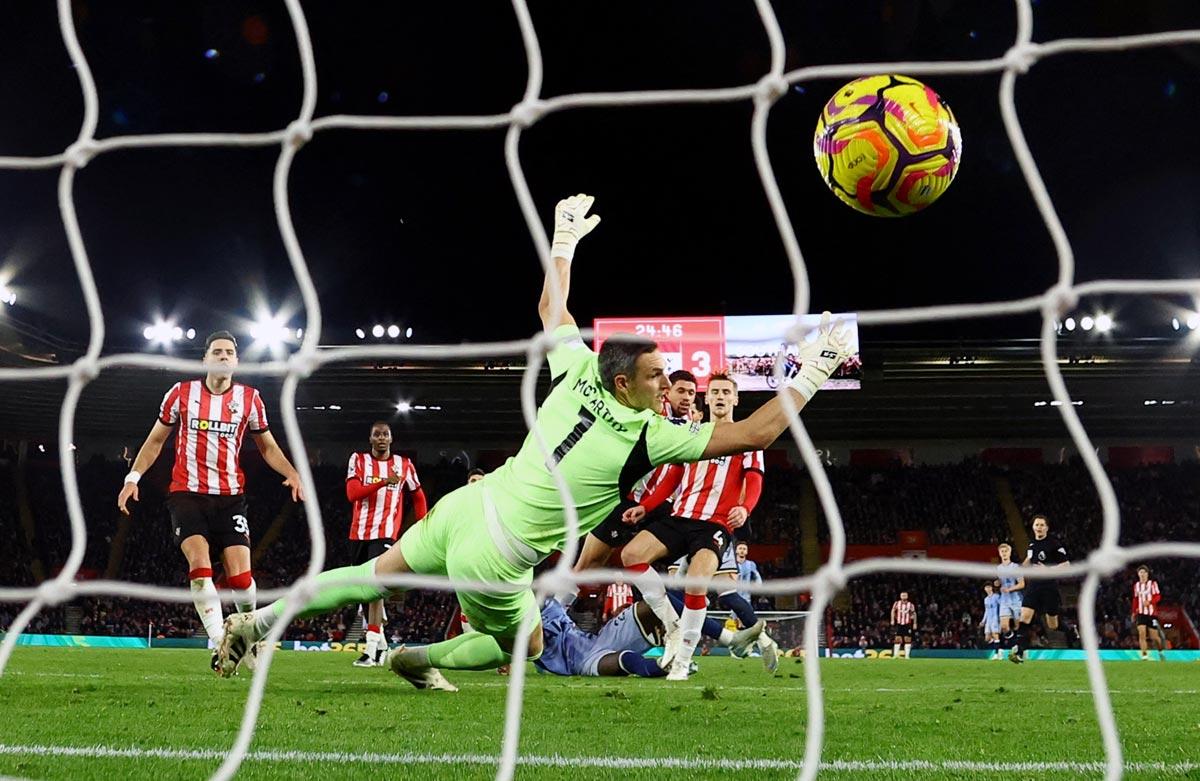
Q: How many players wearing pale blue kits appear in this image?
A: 5